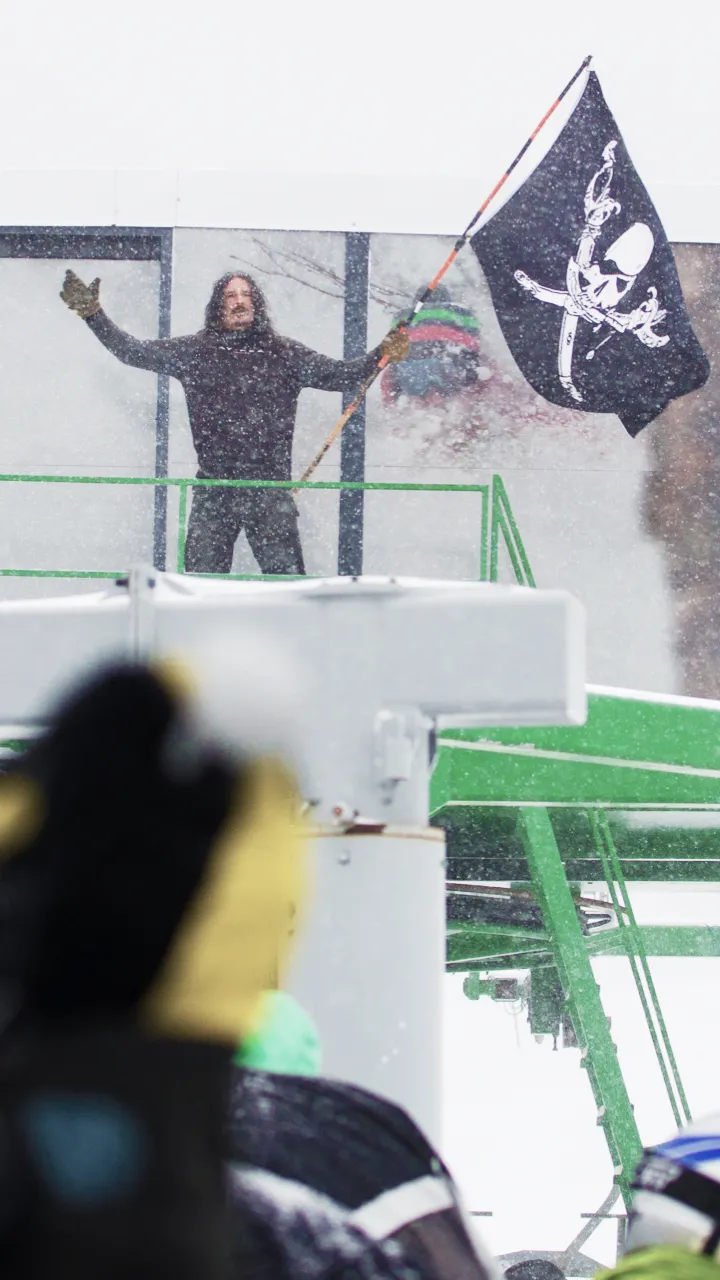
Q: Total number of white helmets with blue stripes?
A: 1